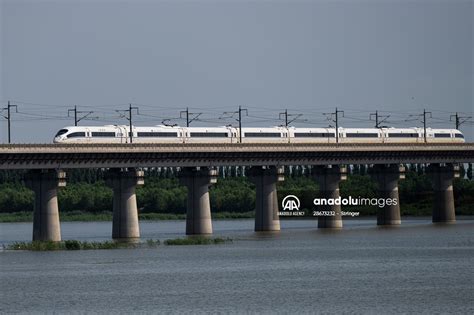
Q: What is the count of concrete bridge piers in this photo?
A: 7